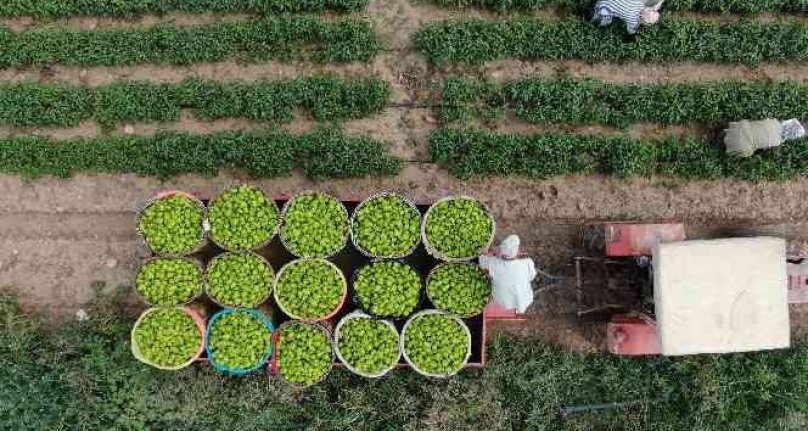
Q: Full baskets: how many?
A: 15